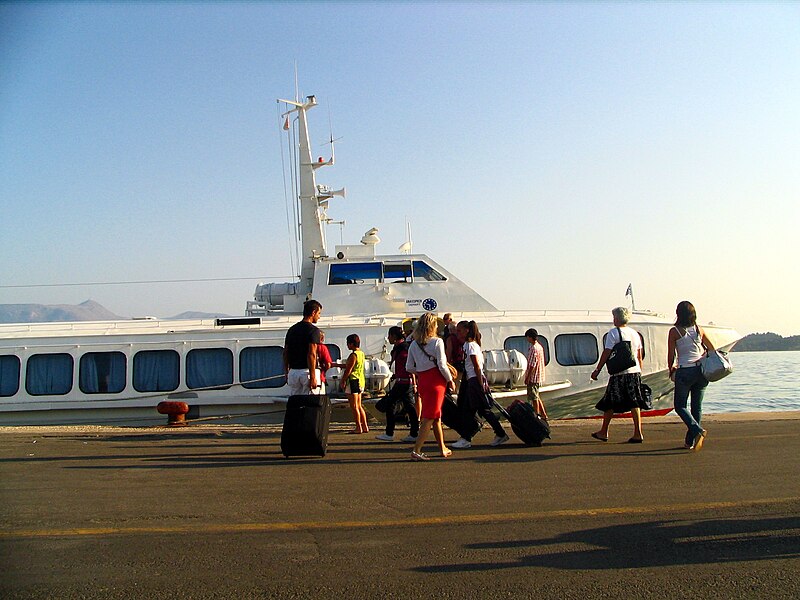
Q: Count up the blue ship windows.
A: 13